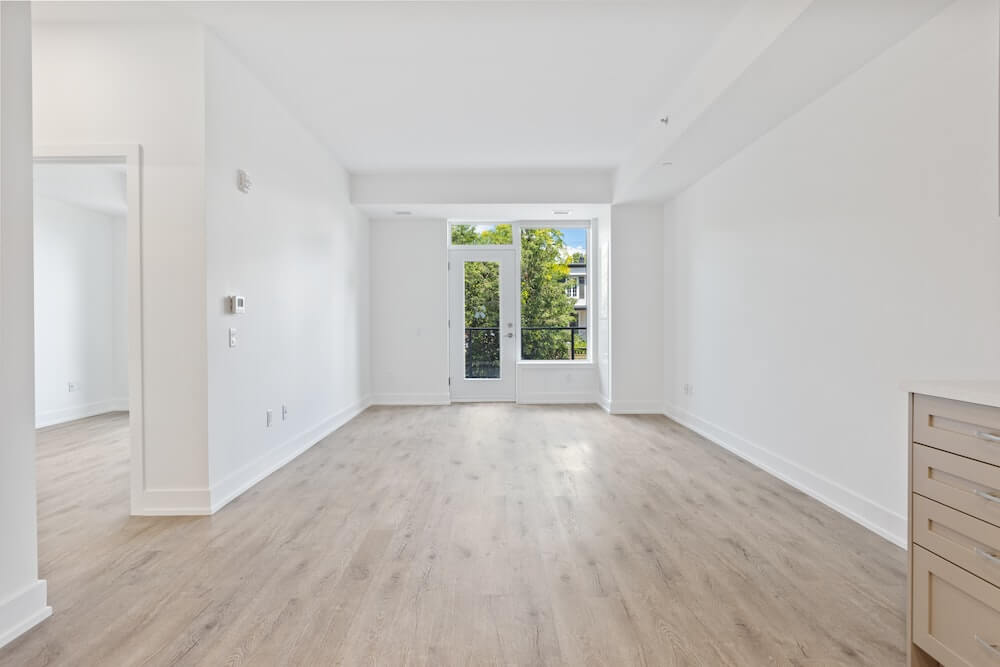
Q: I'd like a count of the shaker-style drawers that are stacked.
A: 4